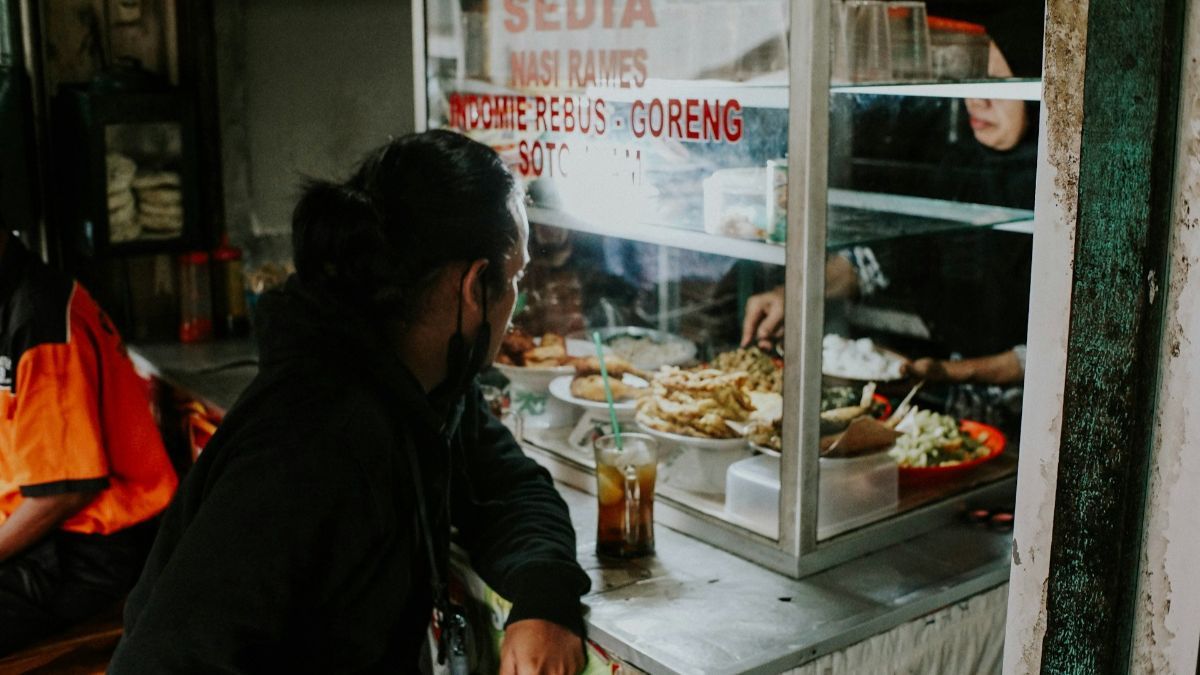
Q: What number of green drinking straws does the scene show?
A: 1